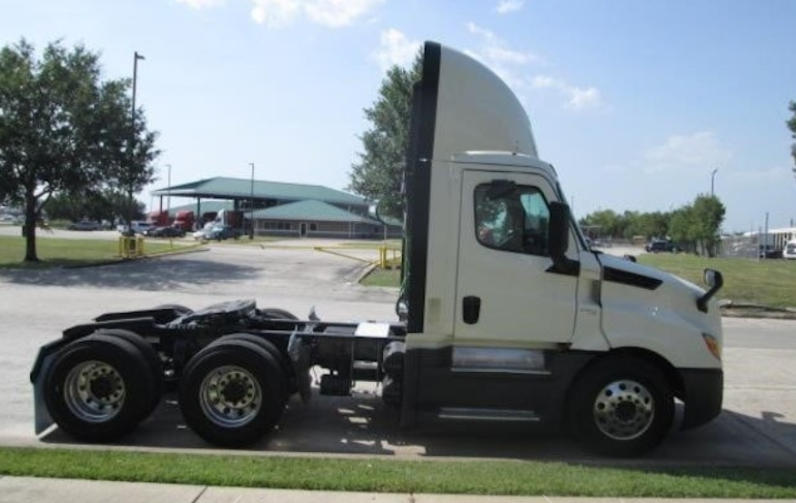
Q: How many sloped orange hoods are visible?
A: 0